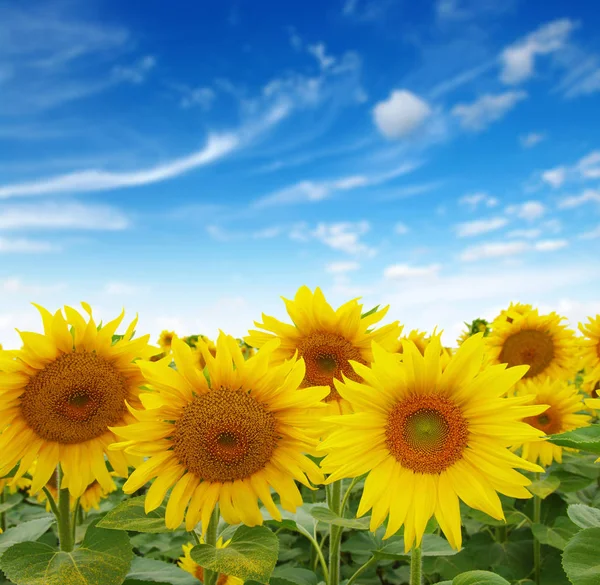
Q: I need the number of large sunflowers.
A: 4